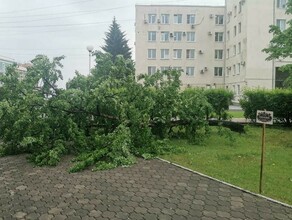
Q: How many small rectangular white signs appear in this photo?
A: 1